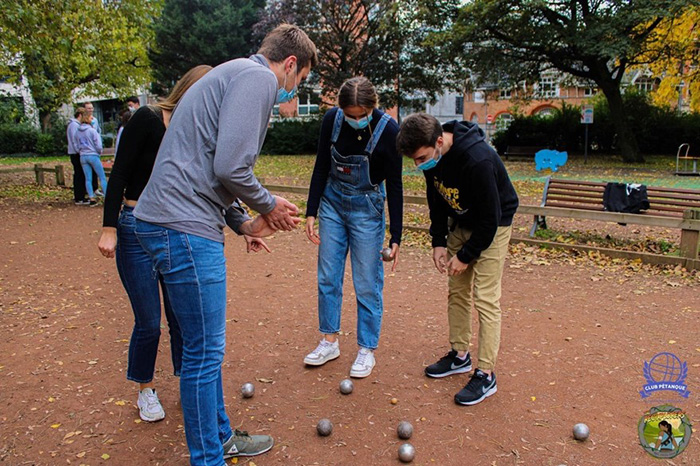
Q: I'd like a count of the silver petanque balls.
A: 7